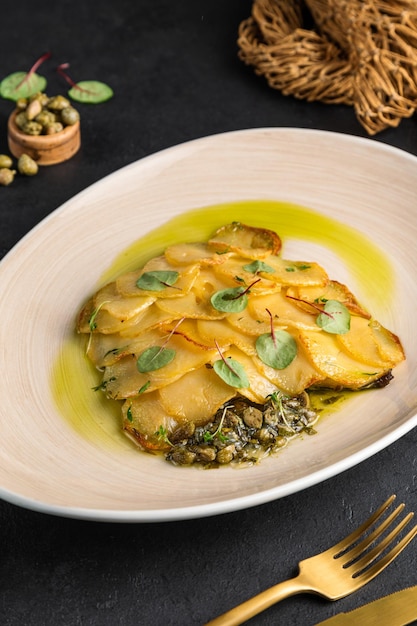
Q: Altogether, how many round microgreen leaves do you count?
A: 9